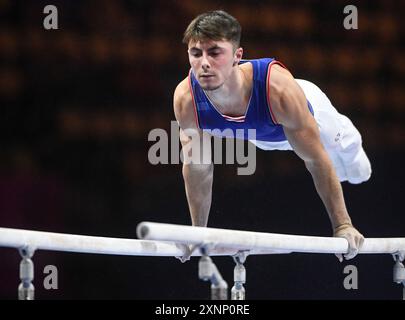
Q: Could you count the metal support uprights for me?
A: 4